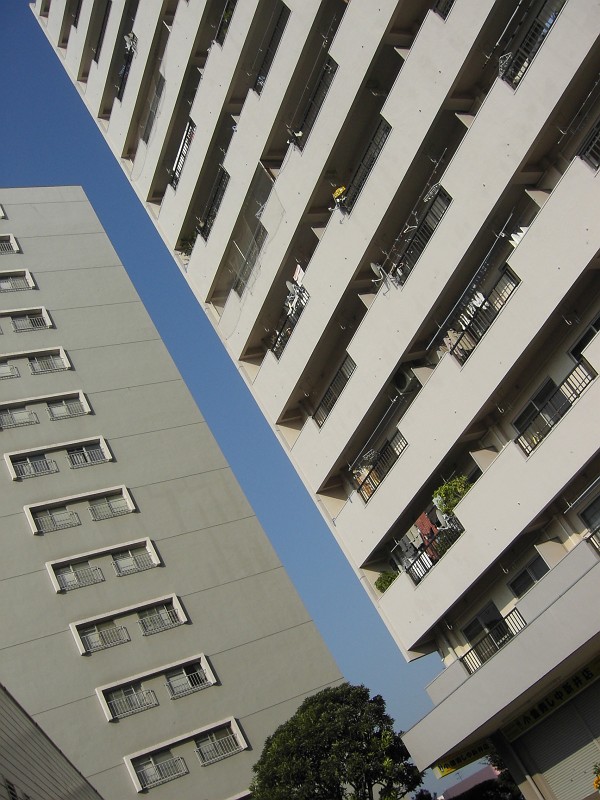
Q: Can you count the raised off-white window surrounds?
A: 13